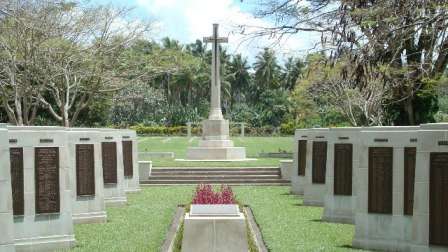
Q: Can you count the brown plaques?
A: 11